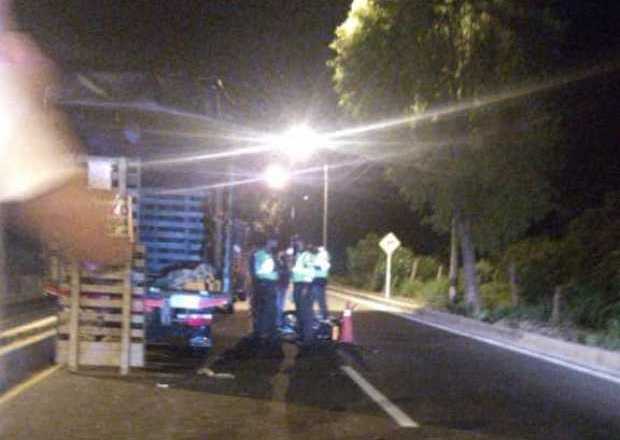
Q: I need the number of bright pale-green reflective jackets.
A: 3